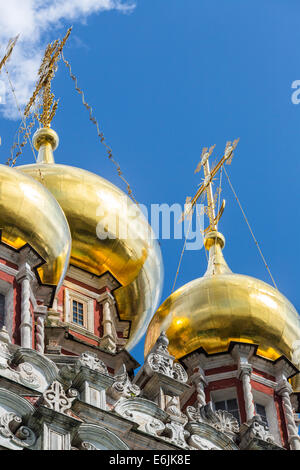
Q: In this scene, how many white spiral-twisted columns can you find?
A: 5